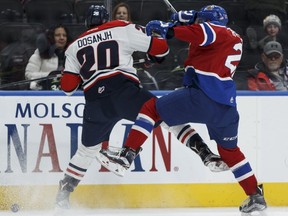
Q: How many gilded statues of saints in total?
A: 0